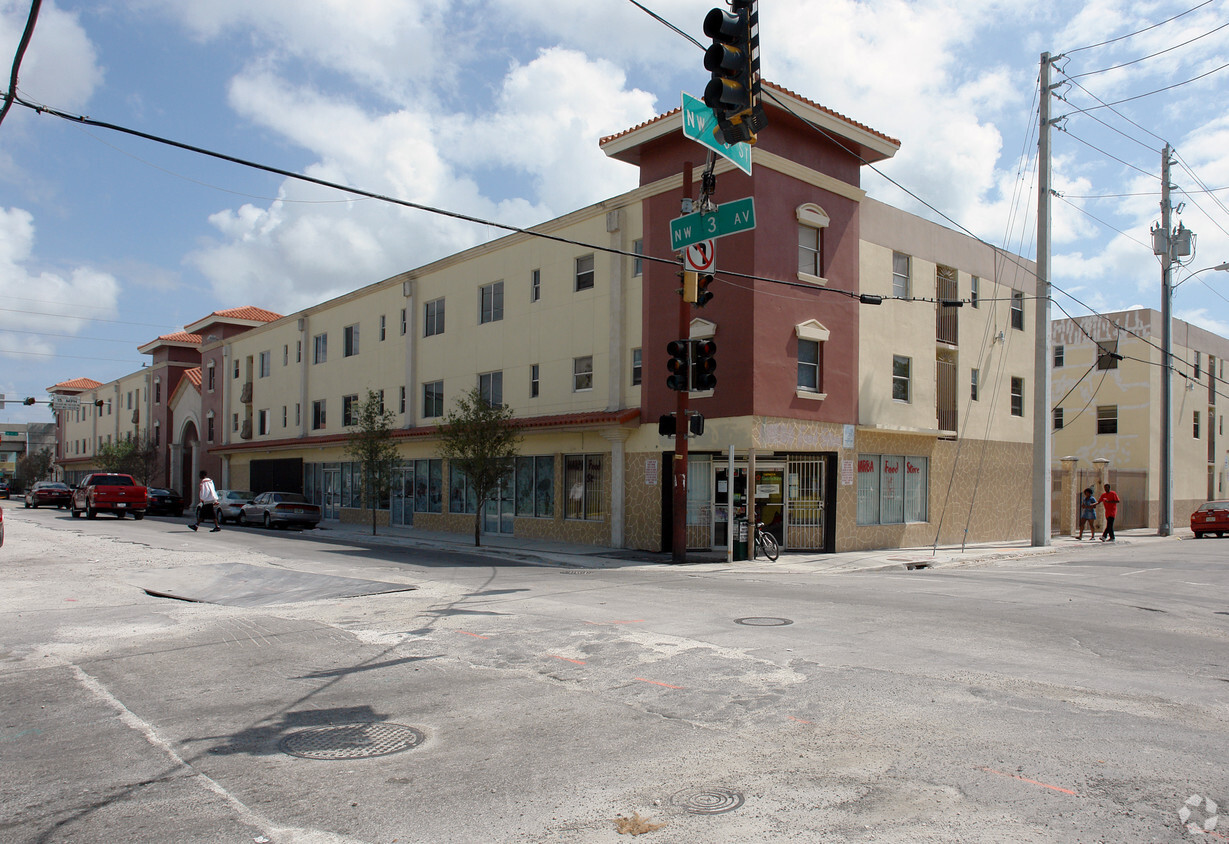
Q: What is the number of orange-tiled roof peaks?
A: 5